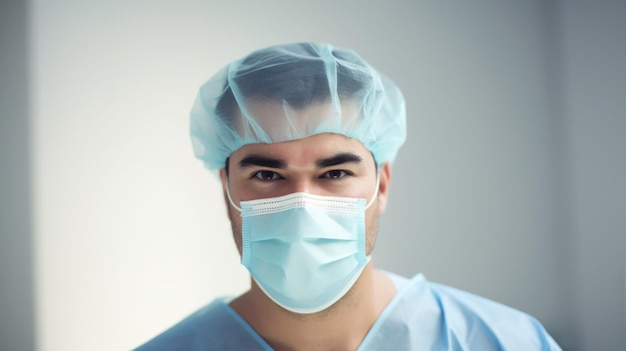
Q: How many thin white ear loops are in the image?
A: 2